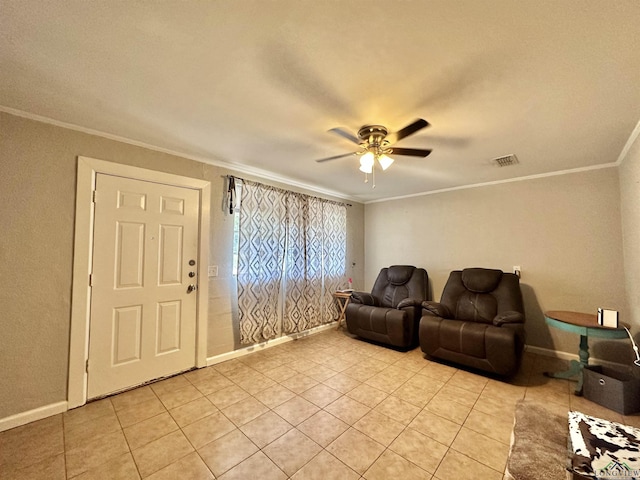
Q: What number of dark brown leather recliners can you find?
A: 2